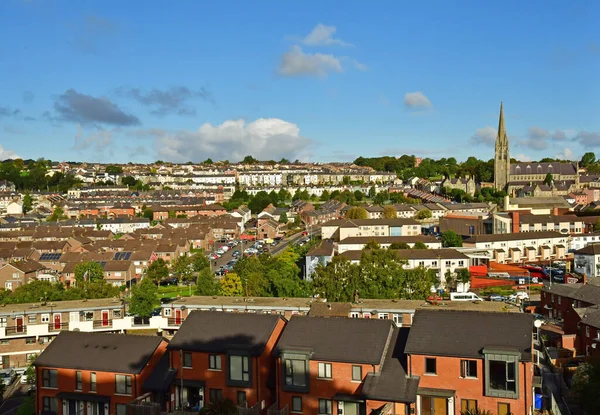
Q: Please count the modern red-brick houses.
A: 4